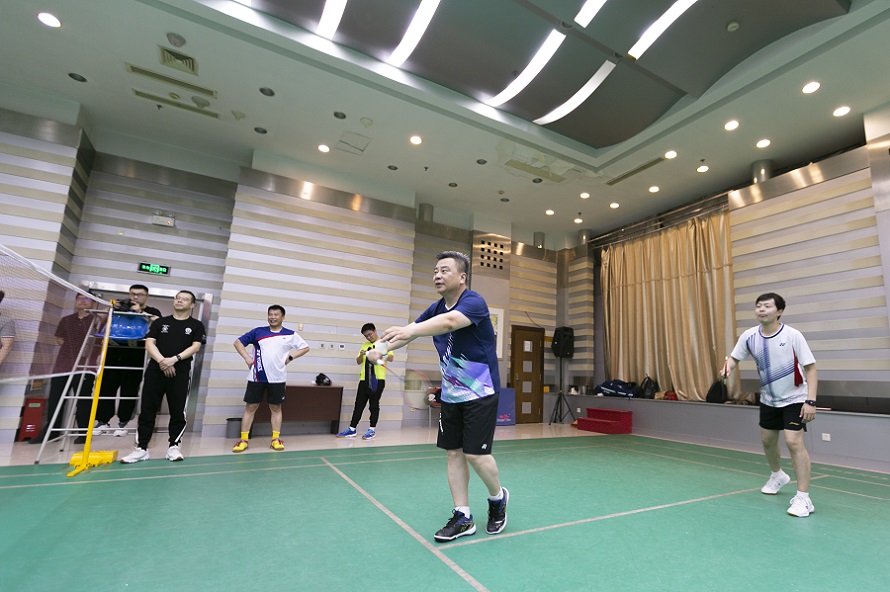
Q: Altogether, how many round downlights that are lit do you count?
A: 14